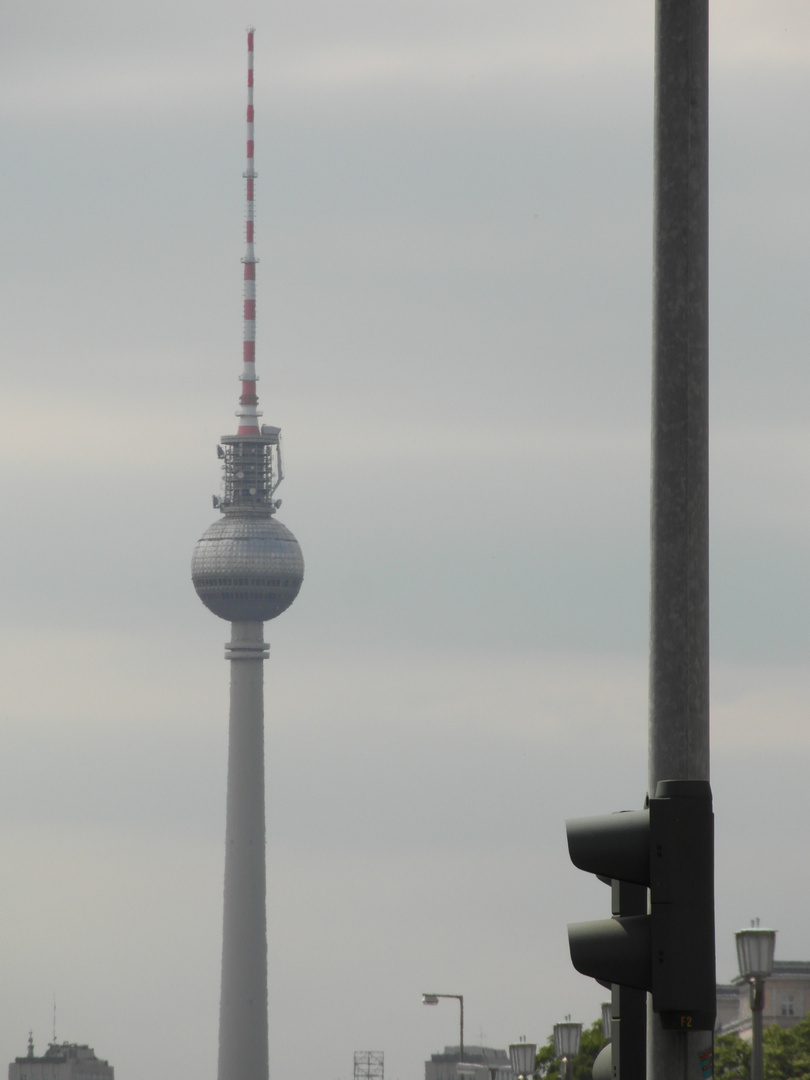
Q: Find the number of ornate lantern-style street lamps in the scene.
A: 4